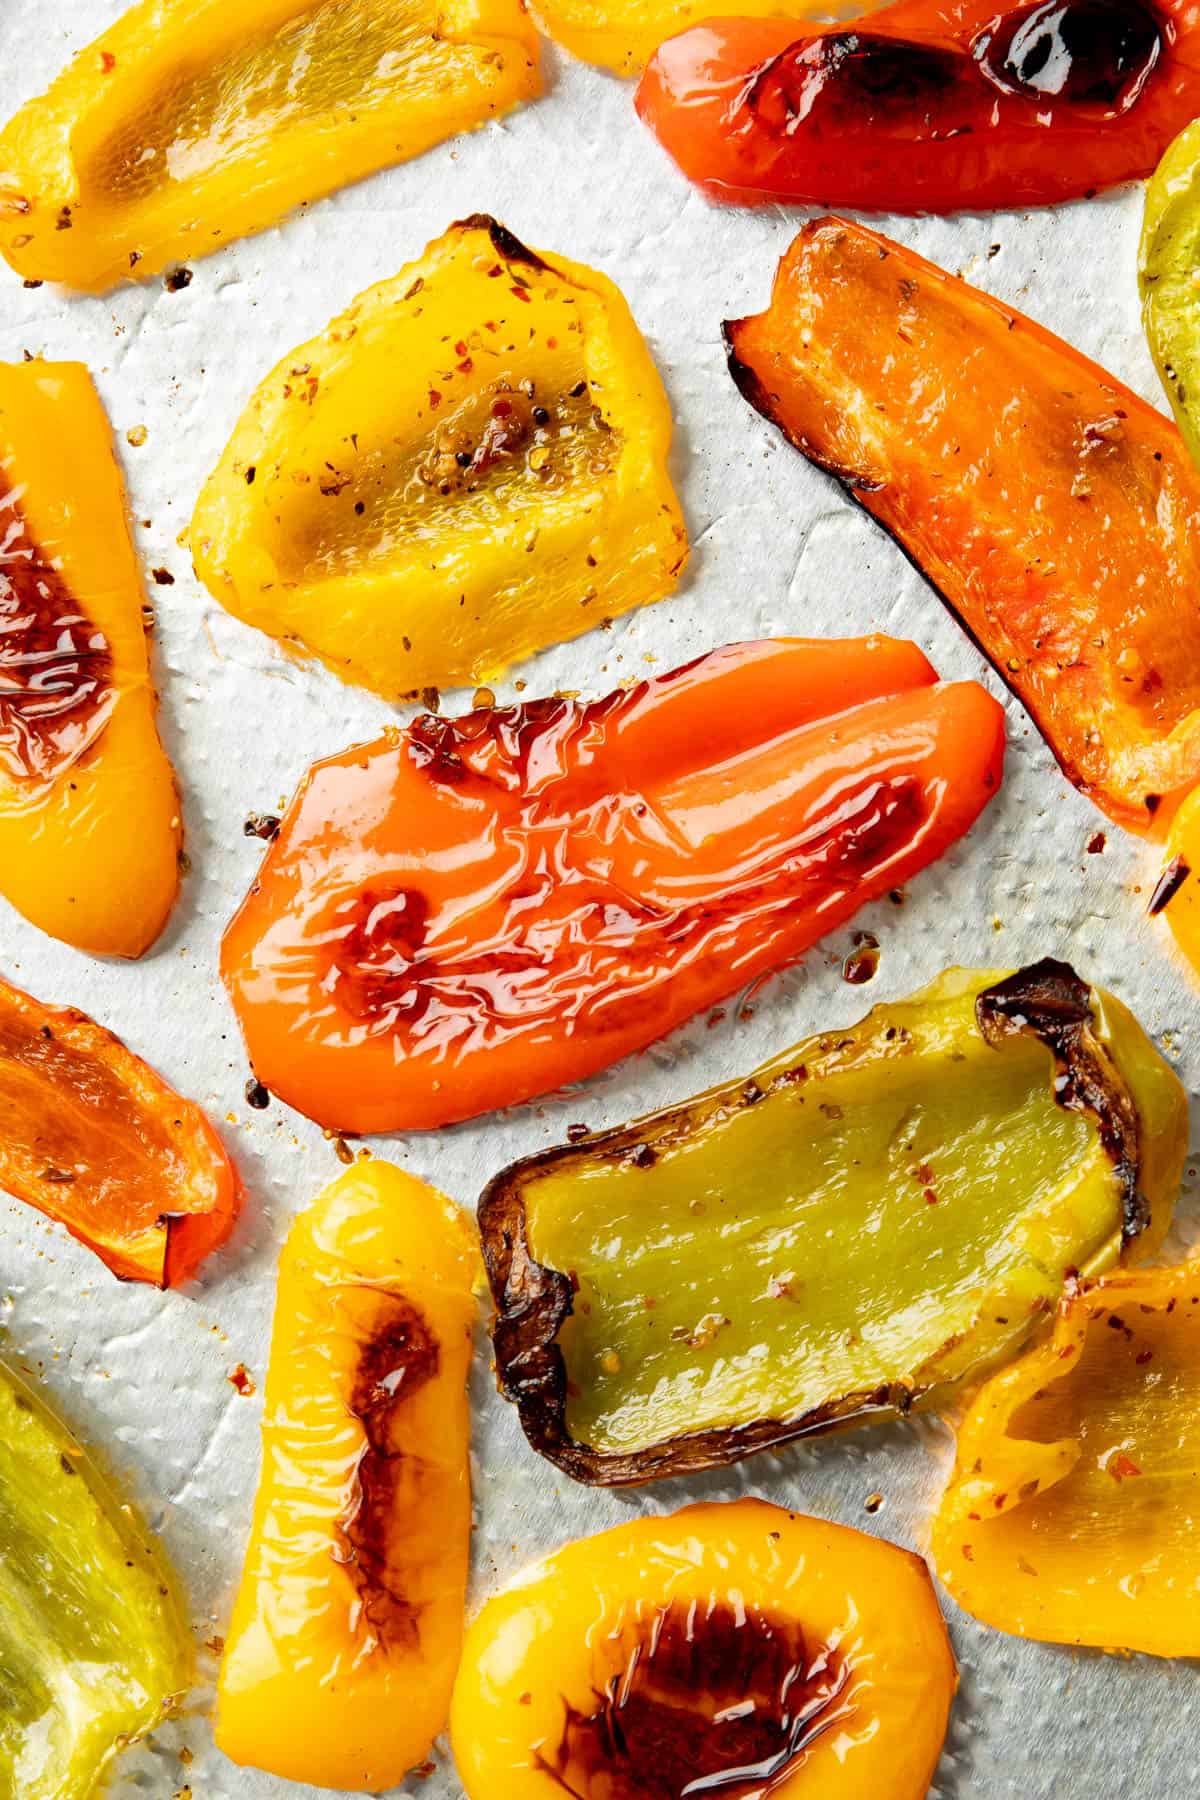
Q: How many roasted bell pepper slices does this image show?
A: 15